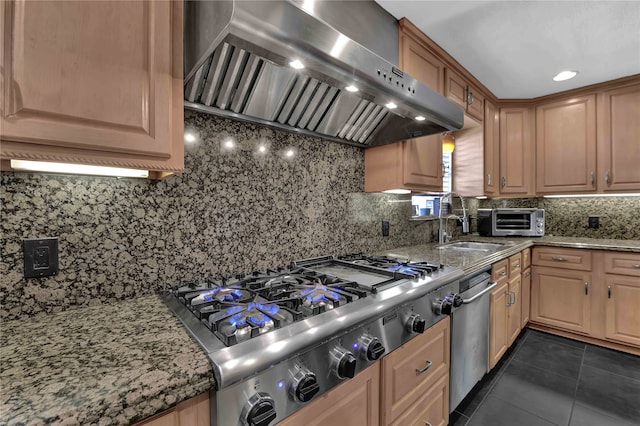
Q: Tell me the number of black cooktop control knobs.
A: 7